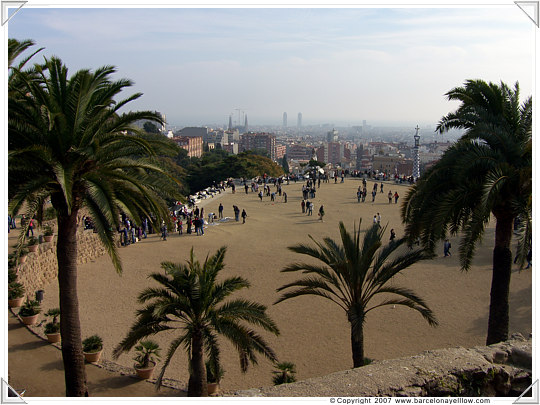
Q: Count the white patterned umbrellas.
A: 0